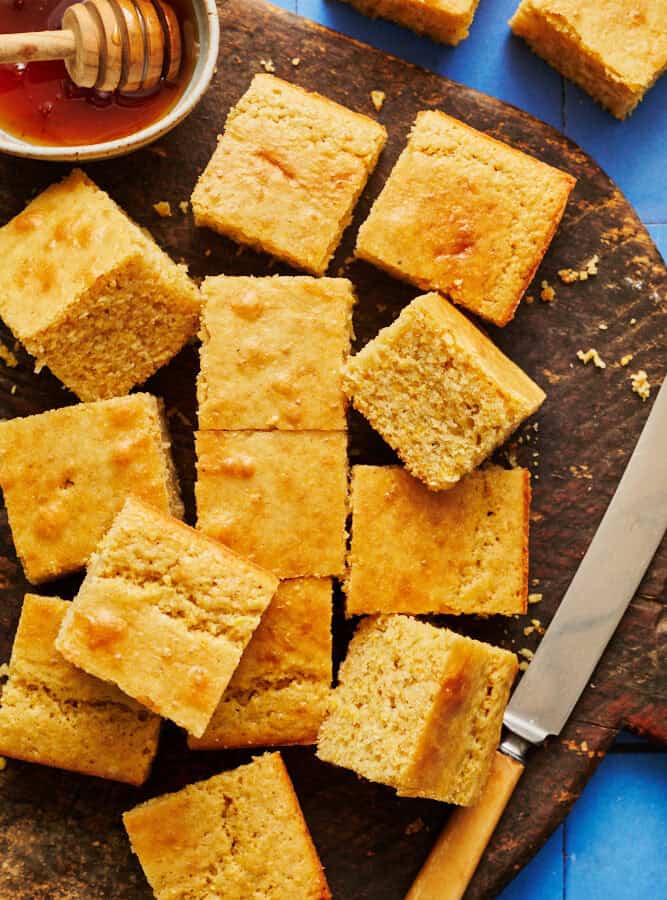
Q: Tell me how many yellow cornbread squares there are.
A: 15